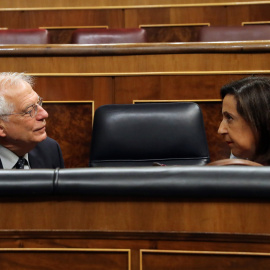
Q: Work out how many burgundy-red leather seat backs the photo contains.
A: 3